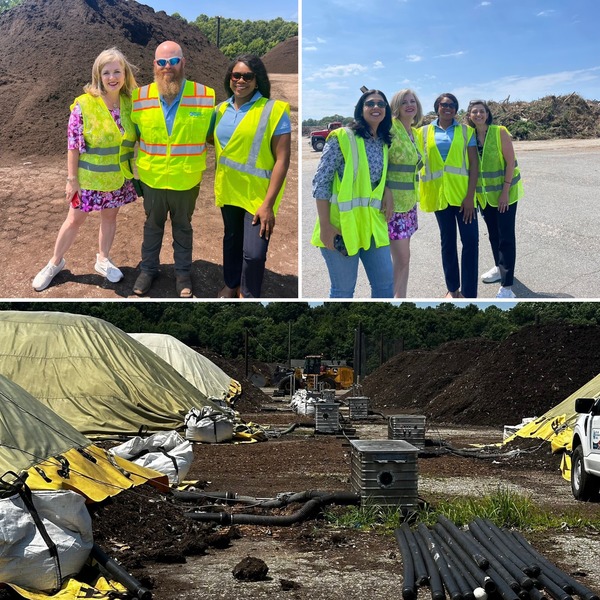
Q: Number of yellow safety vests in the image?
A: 7